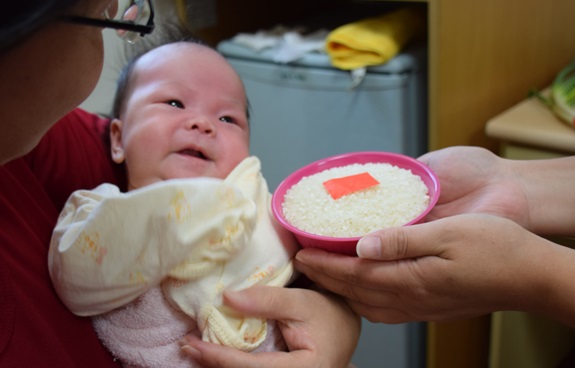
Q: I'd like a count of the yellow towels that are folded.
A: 1